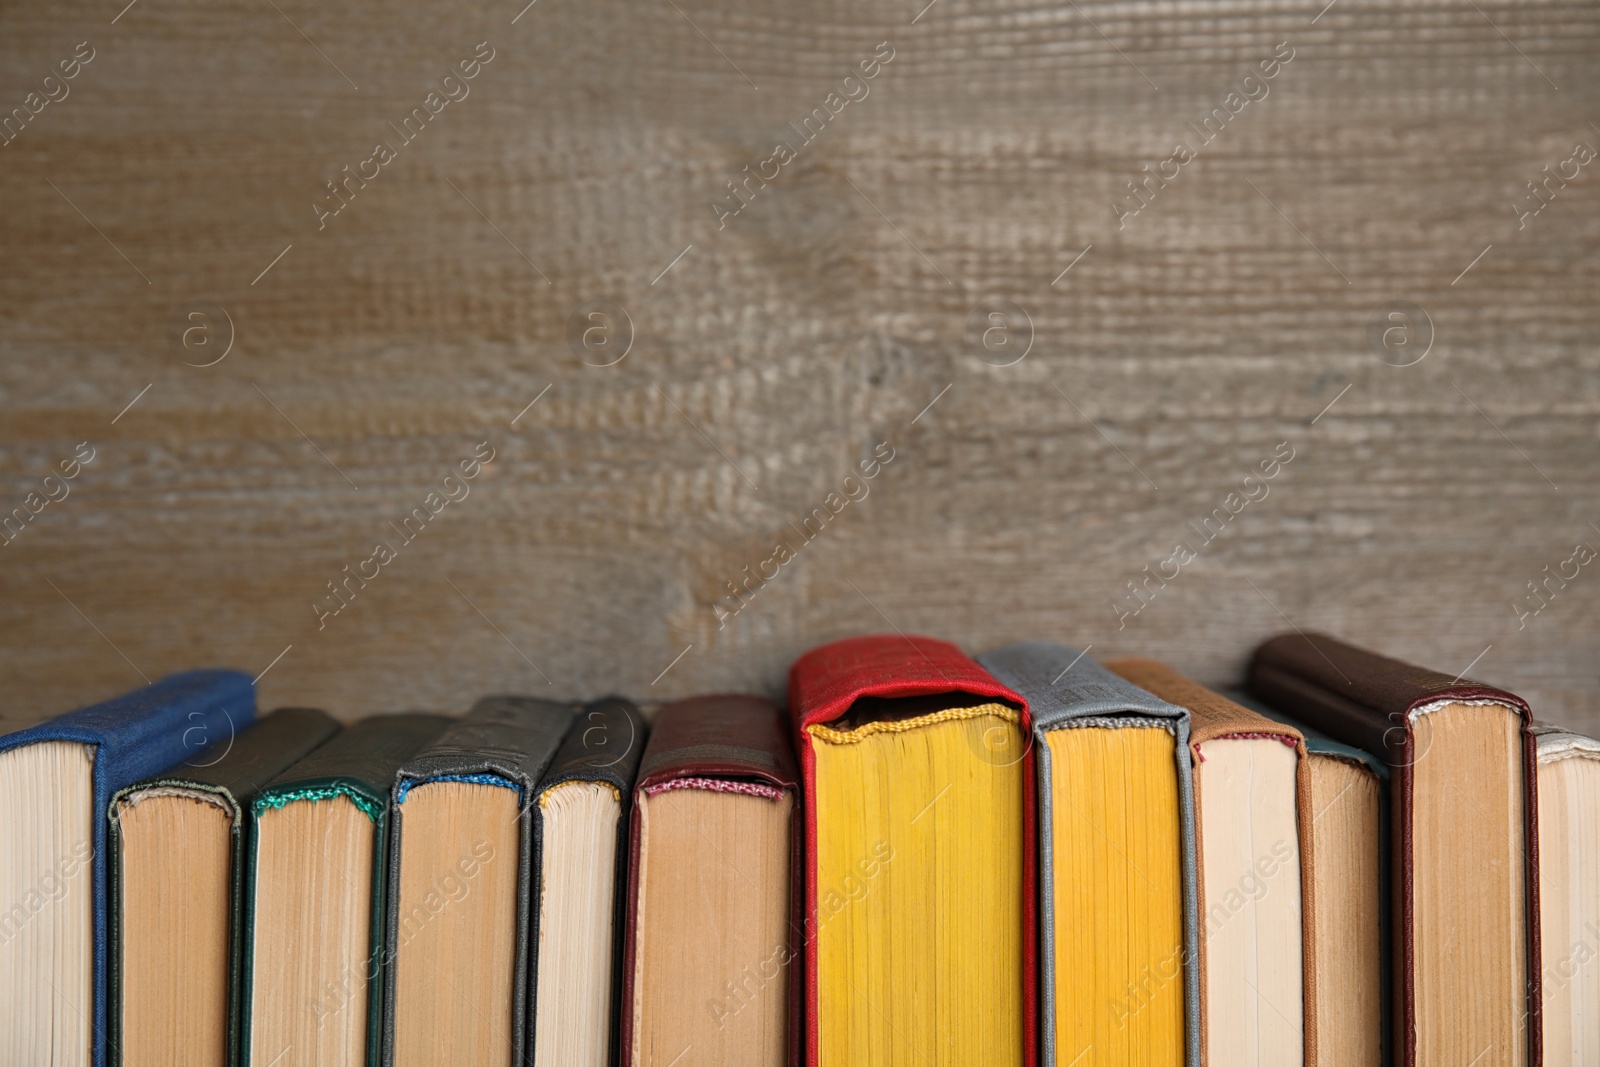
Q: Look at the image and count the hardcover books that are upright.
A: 12